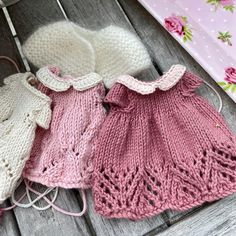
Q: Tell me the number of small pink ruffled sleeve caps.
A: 2